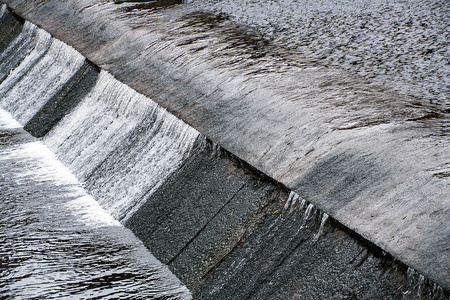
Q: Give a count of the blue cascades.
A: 0